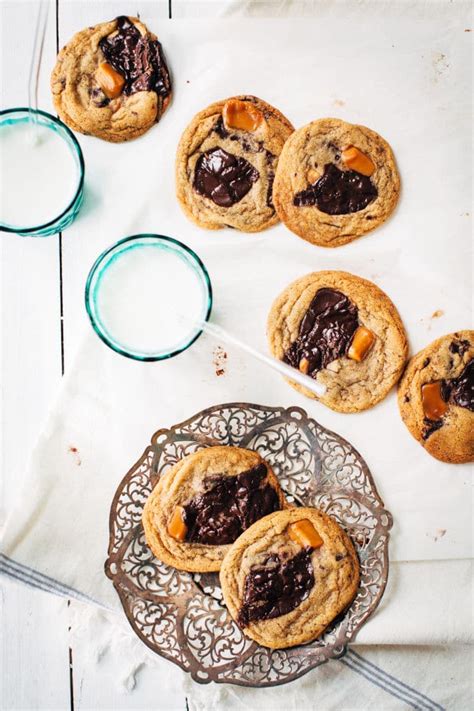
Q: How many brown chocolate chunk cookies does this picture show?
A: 7